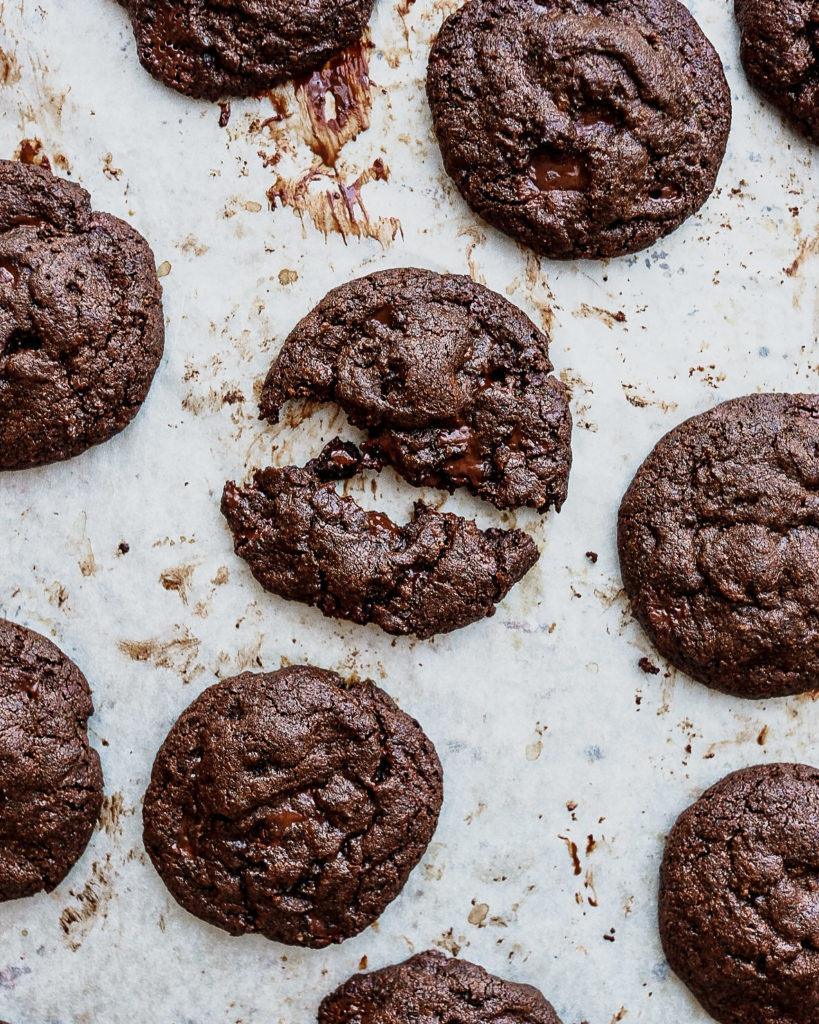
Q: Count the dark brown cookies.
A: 10